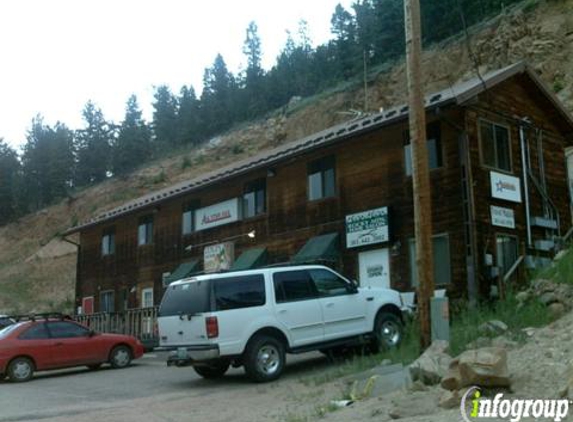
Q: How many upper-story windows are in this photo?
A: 7